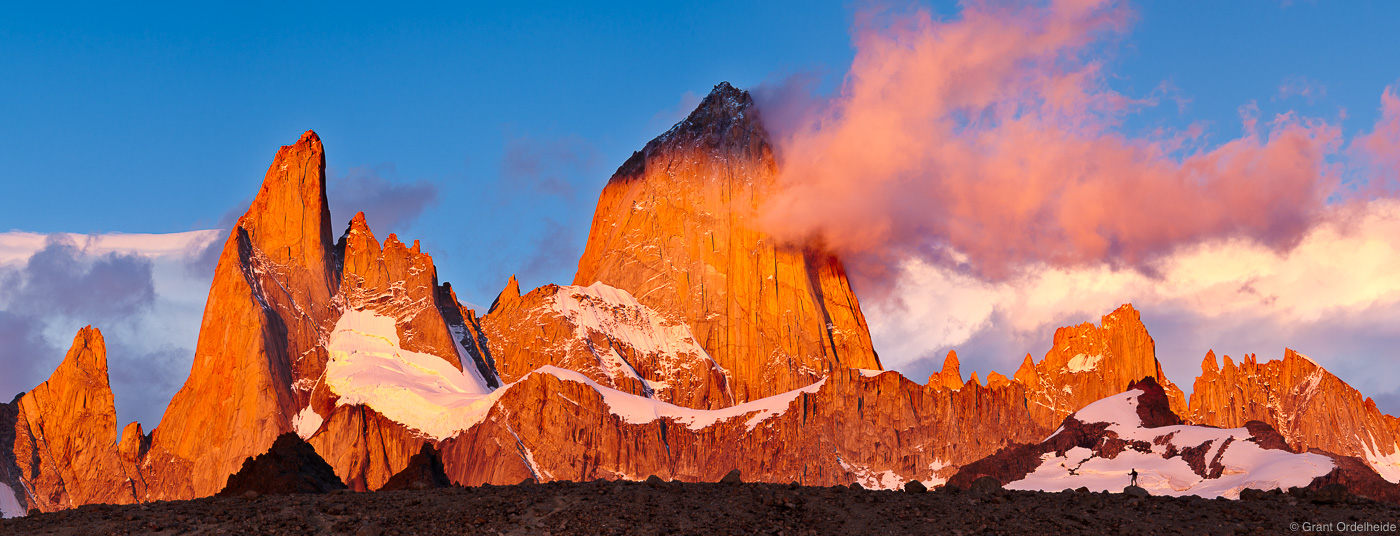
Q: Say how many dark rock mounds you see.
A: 2